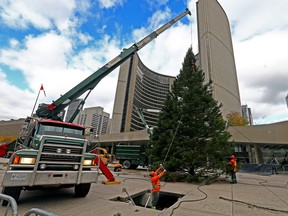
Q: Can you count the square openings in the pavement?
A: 1